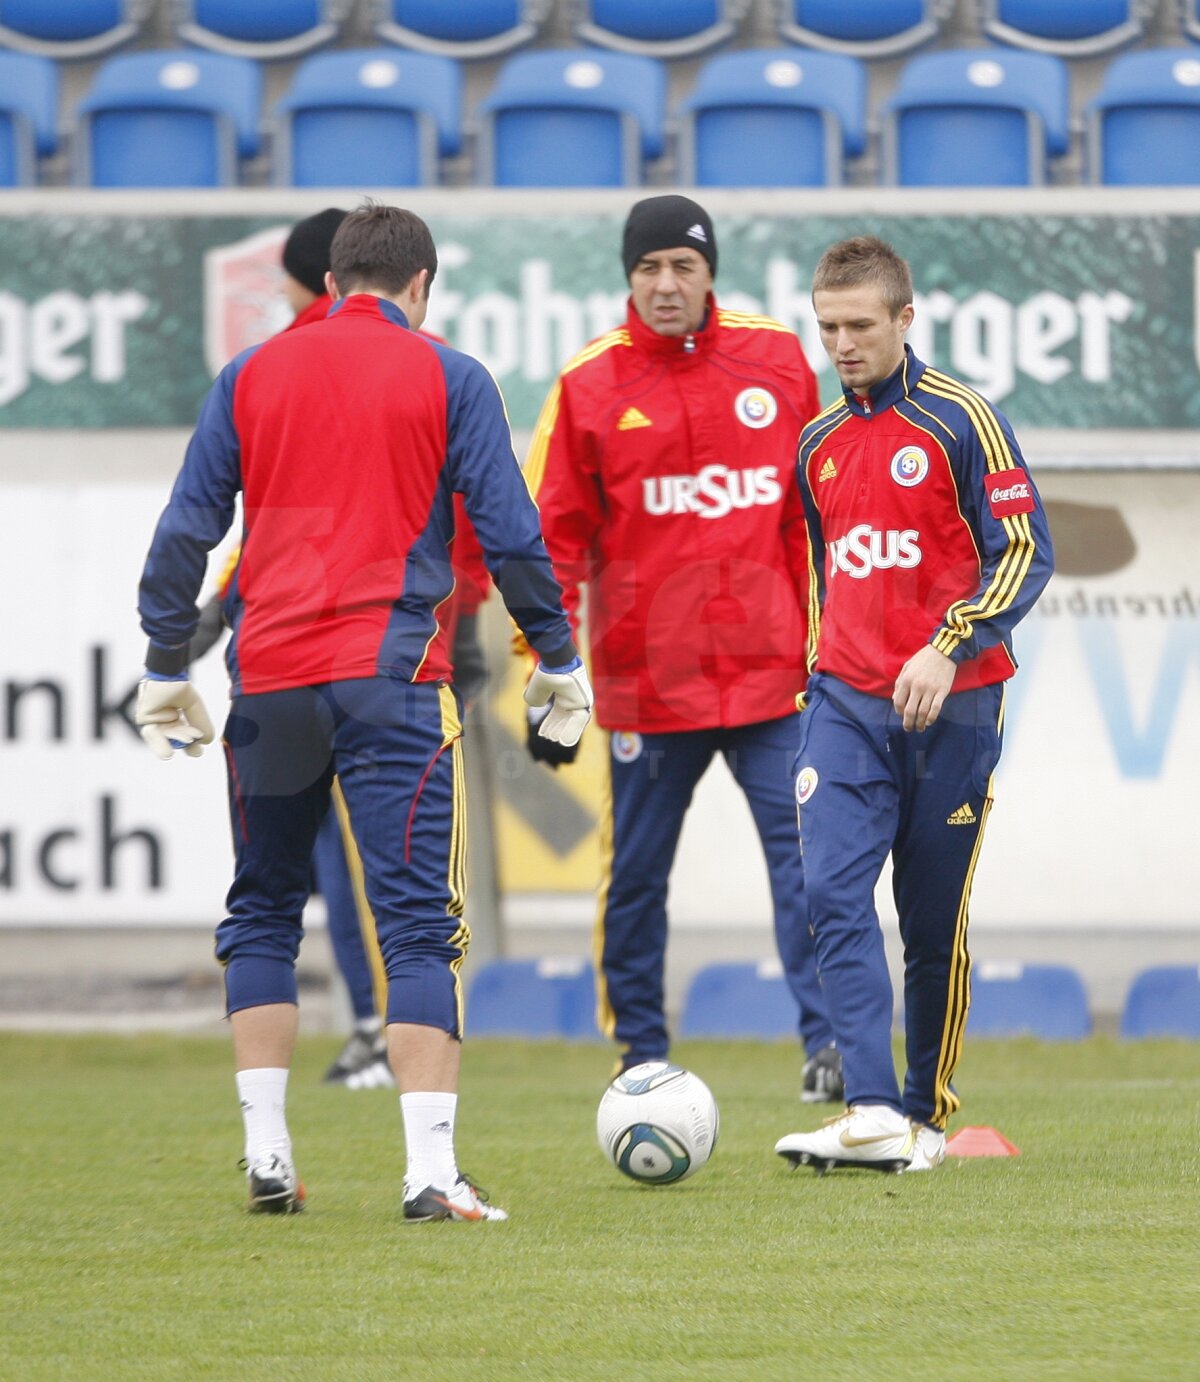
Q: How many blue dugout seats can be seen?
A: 4